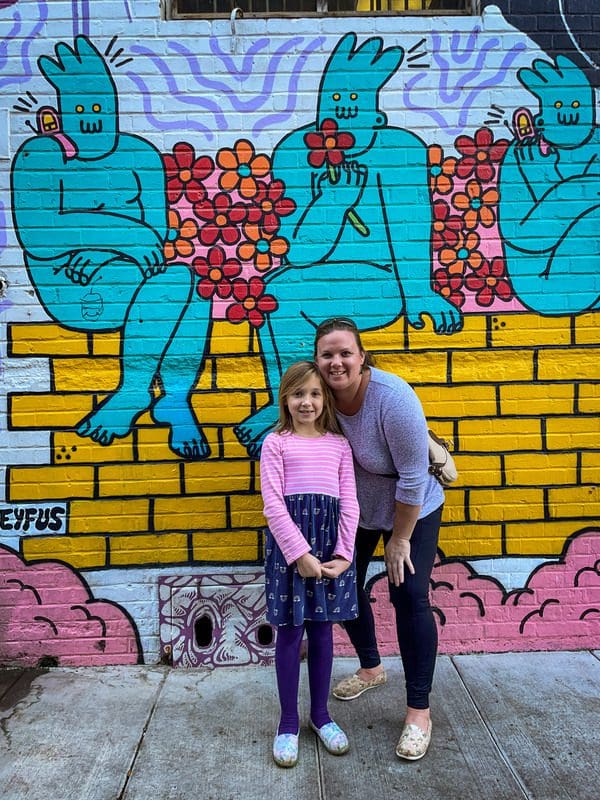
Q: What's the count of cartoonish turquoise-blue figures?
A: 3